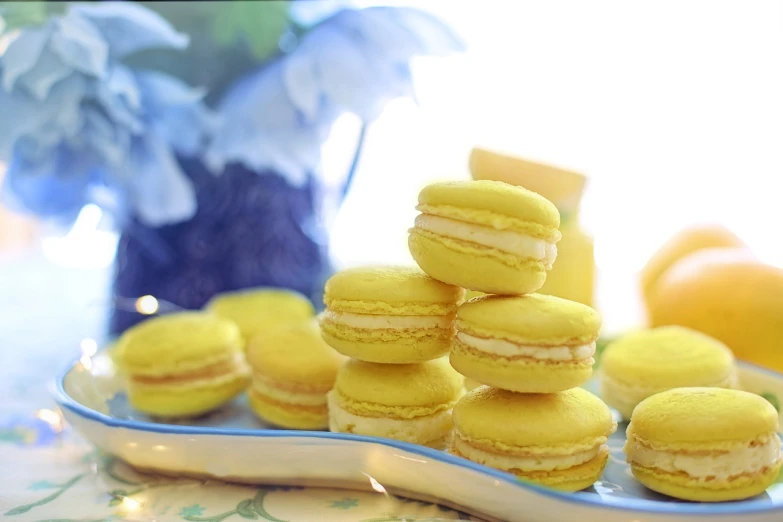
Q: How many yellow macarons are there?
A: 10